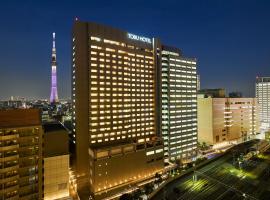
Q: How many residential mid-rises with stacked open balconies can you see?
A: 1